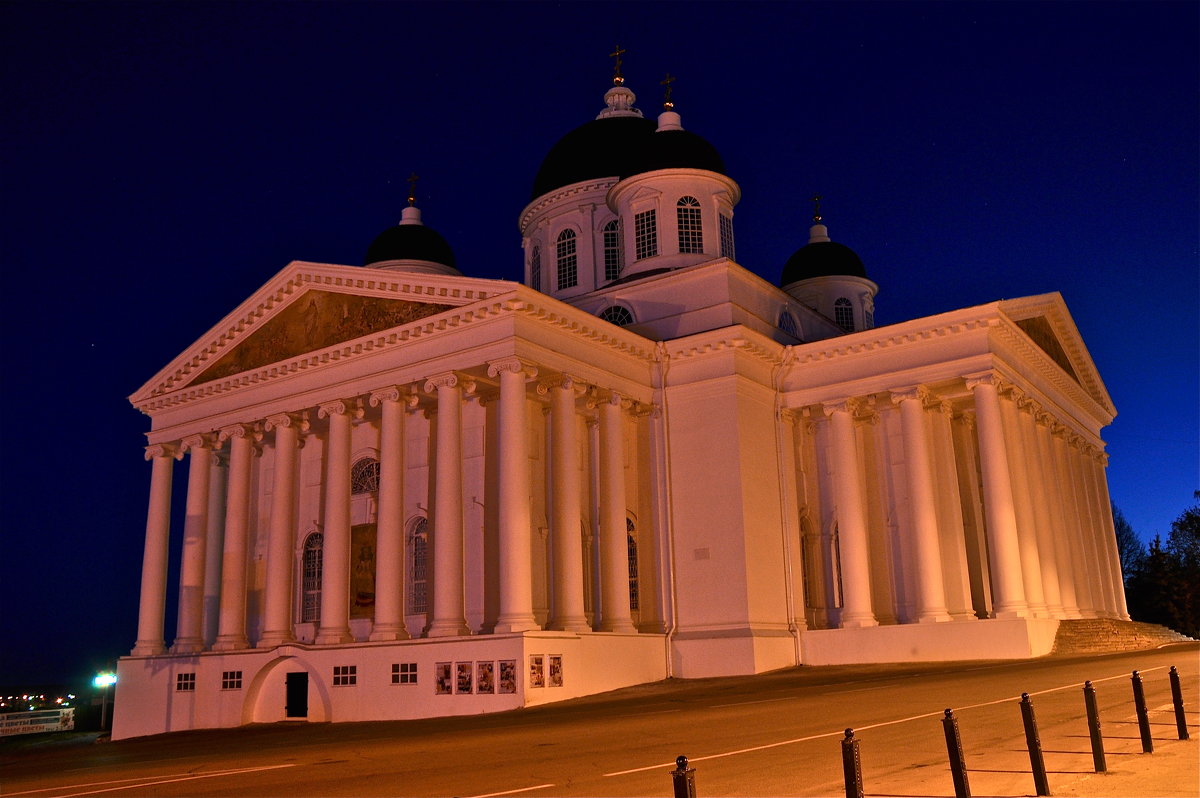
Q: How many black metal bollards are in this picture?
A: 7